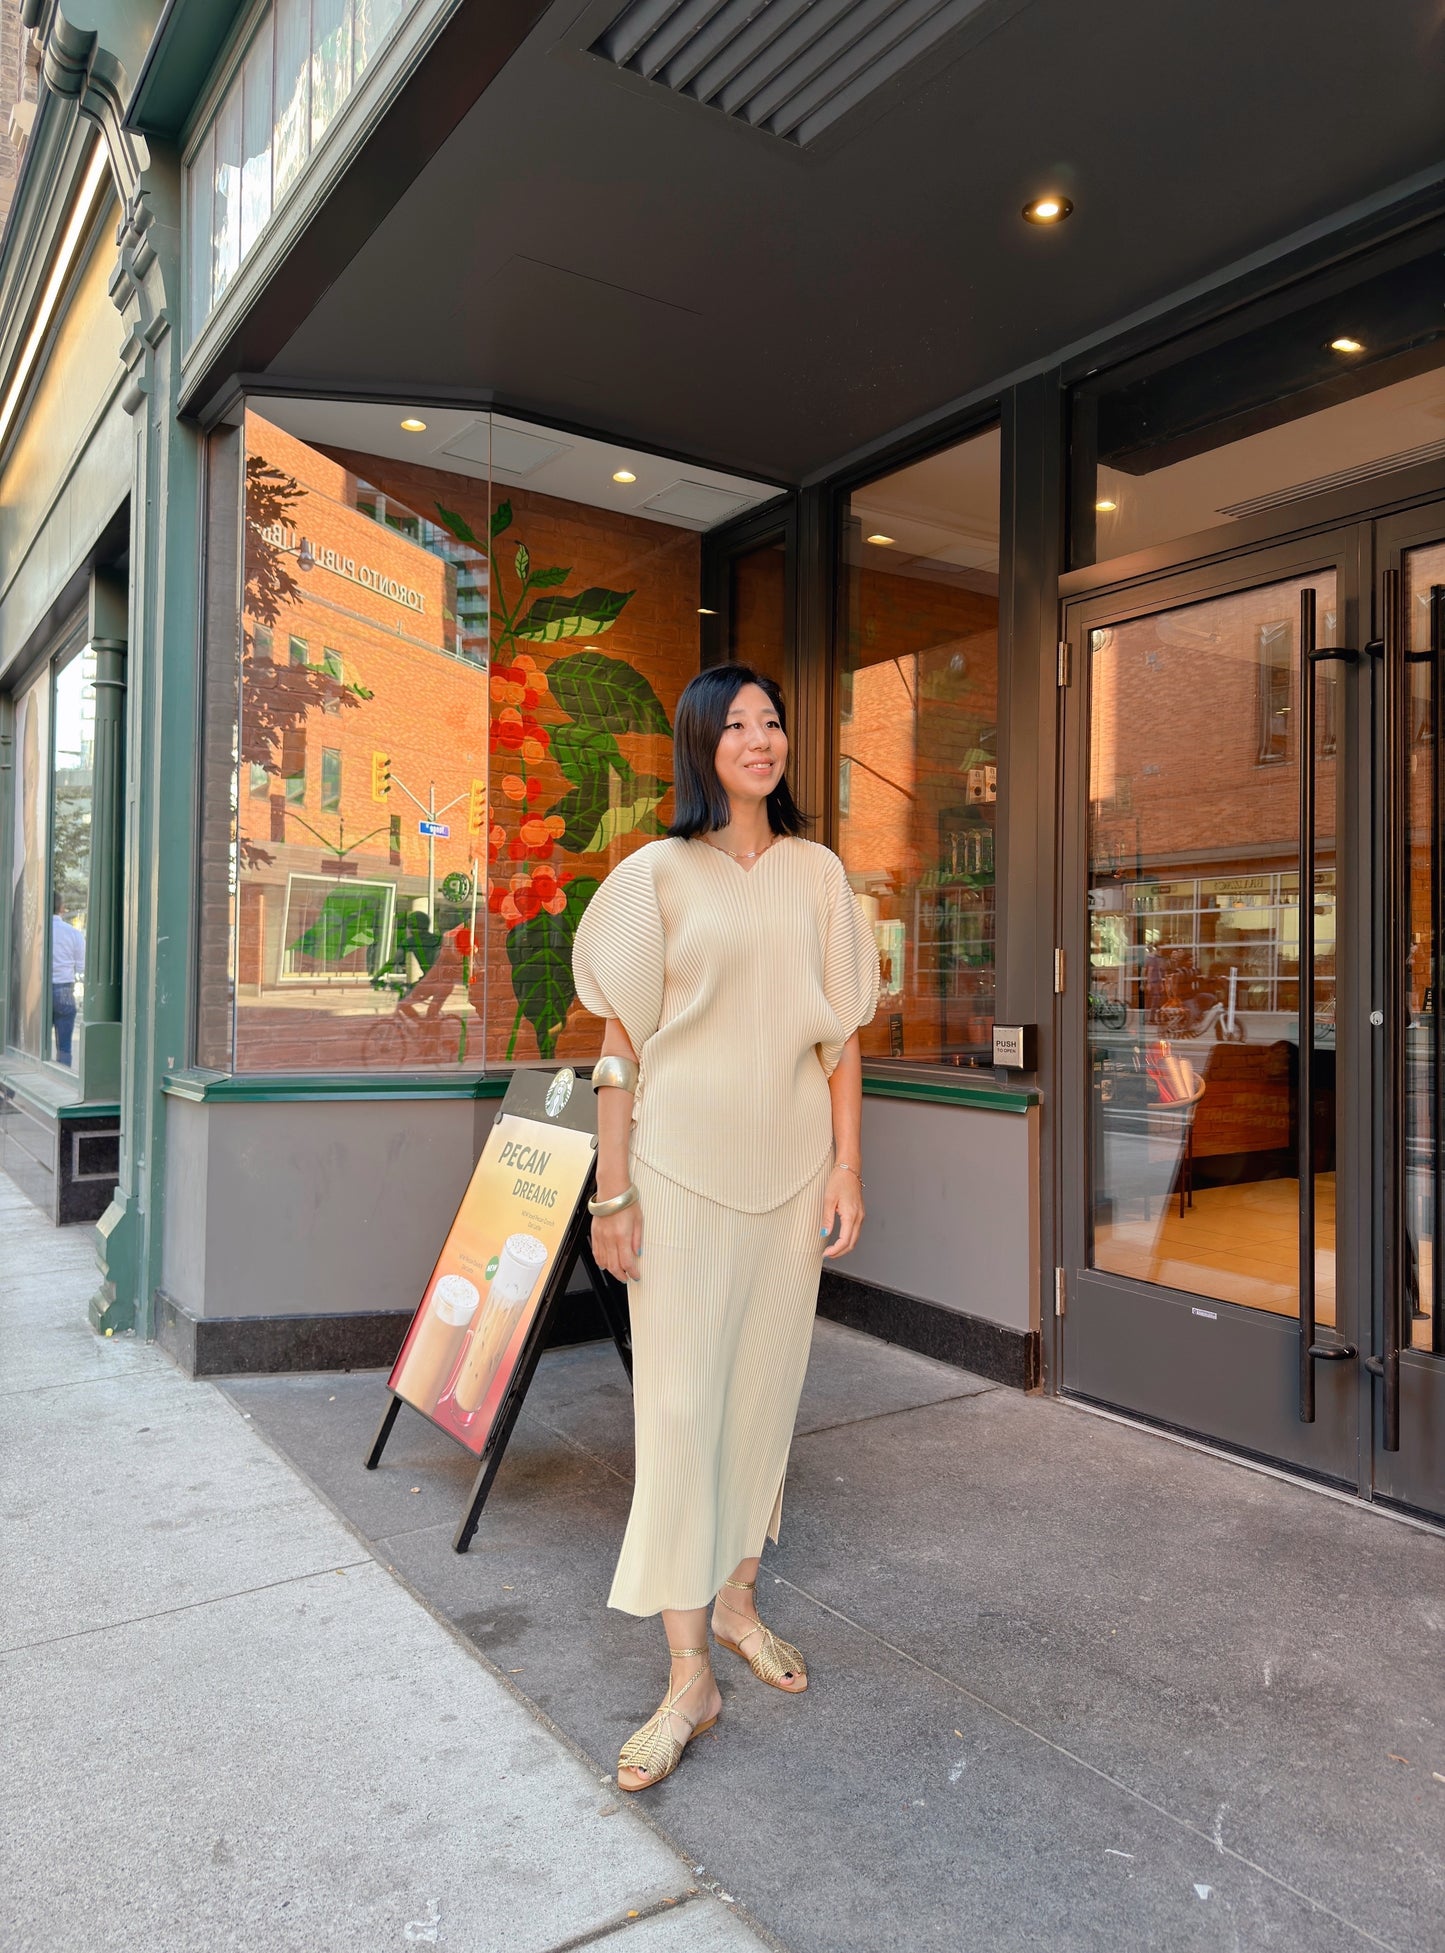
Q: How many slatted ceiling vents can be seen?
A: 2